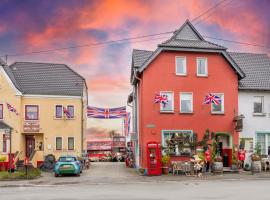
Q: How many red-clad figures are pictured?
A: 2